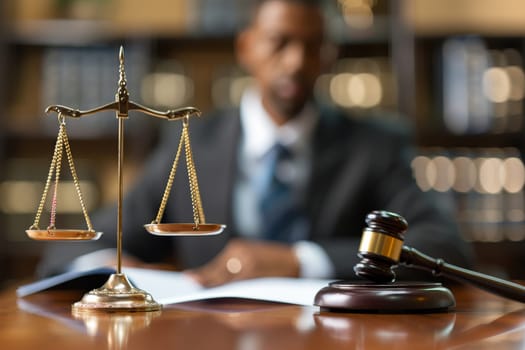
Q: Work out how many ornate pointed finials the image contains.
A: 1